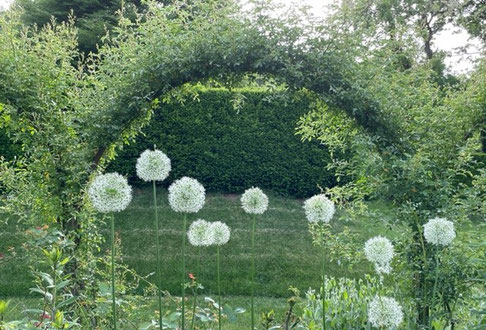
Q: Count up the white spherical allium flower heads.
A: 10